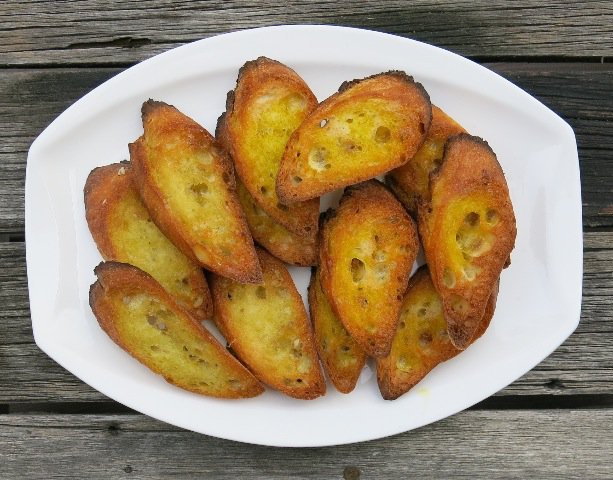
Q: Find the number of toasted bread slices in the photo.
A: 12